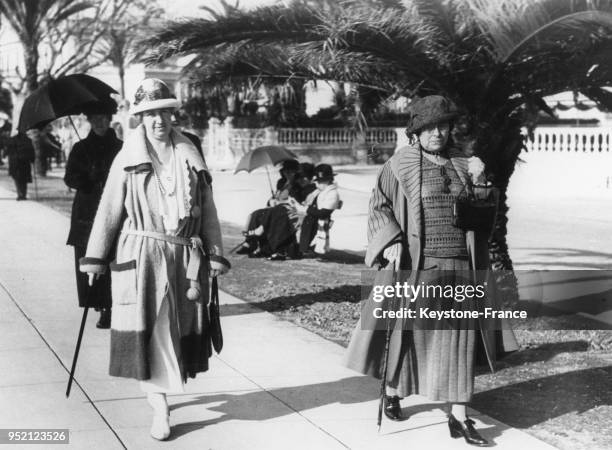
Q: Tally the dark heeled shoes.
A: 2